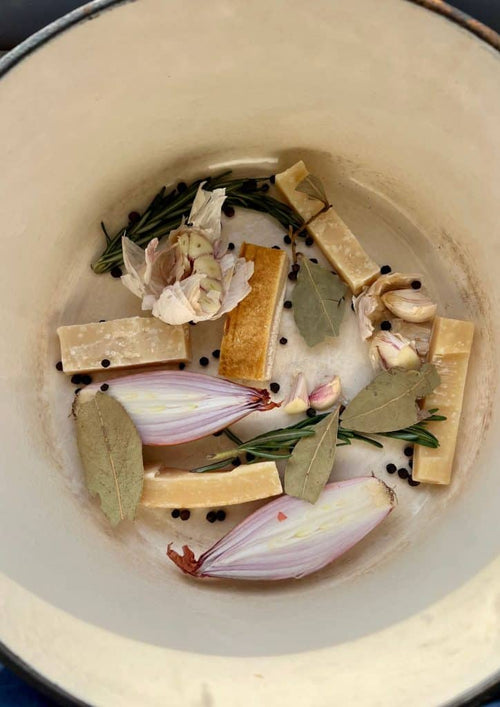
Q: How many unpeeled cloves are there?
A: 4